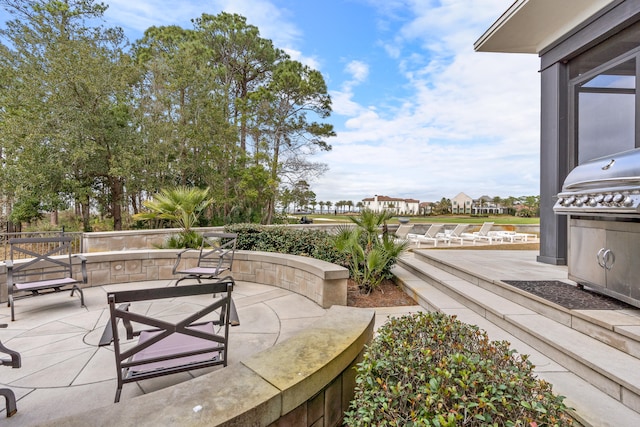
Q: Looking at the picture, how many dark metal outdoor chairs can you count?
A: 4